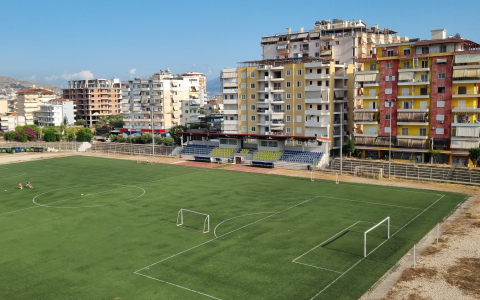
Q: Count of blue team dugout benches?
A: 2